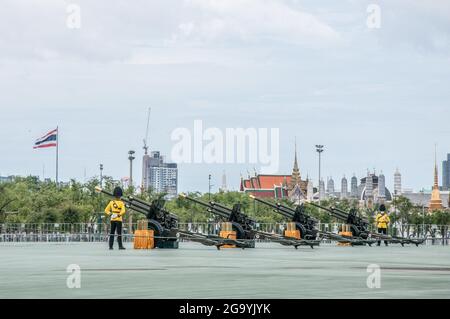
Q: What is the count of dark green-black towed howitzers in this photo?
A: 4